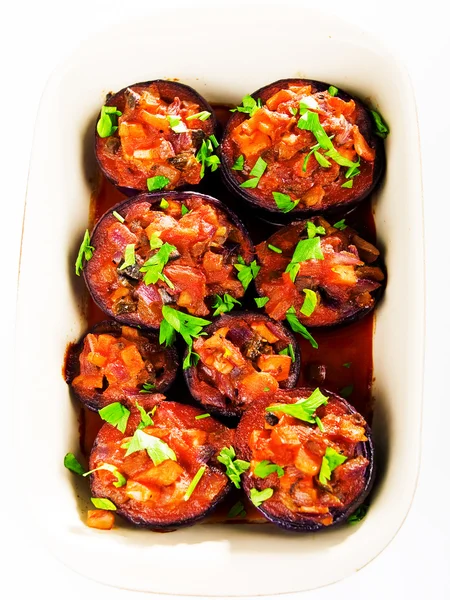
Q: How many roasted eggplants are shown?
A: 8